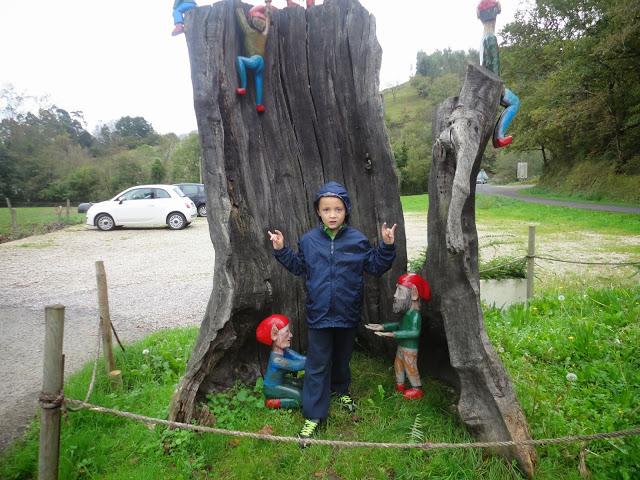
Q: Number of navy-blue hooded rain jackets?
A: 1